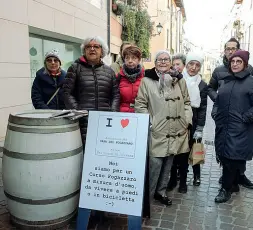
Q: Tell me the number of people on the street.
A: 9